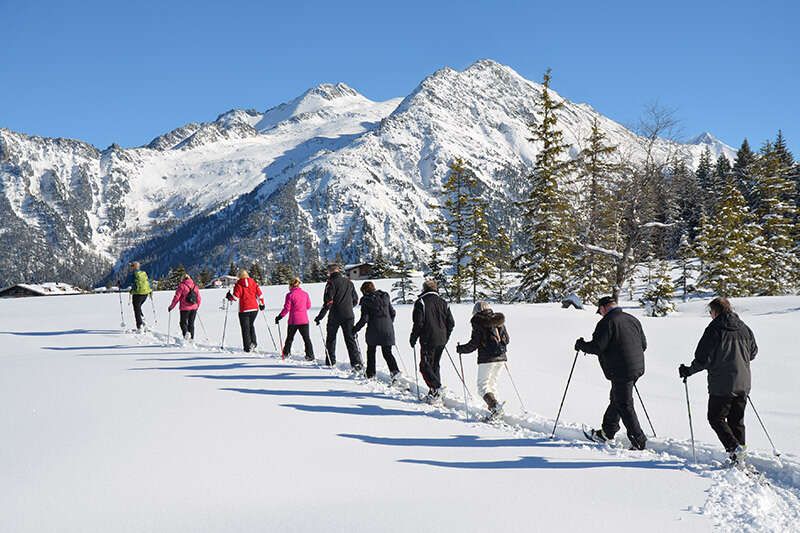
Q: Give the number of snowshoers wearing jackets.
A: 10